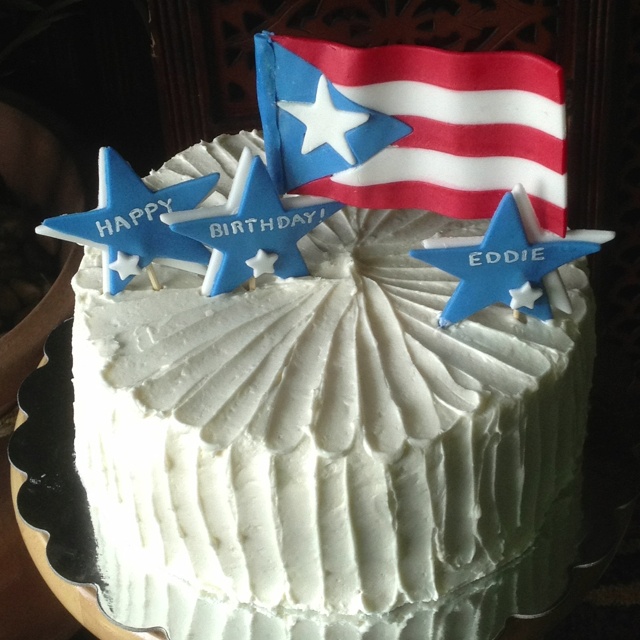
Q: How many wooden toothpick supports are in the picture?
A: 3